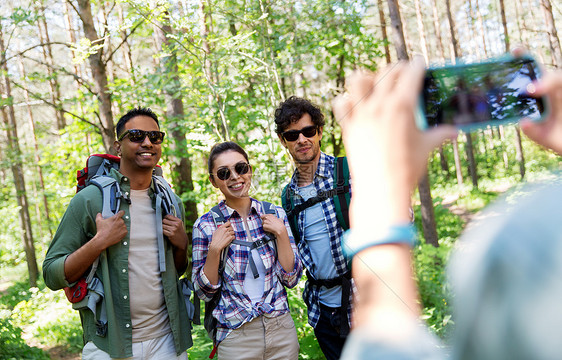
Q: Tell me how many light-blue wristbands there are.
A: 1